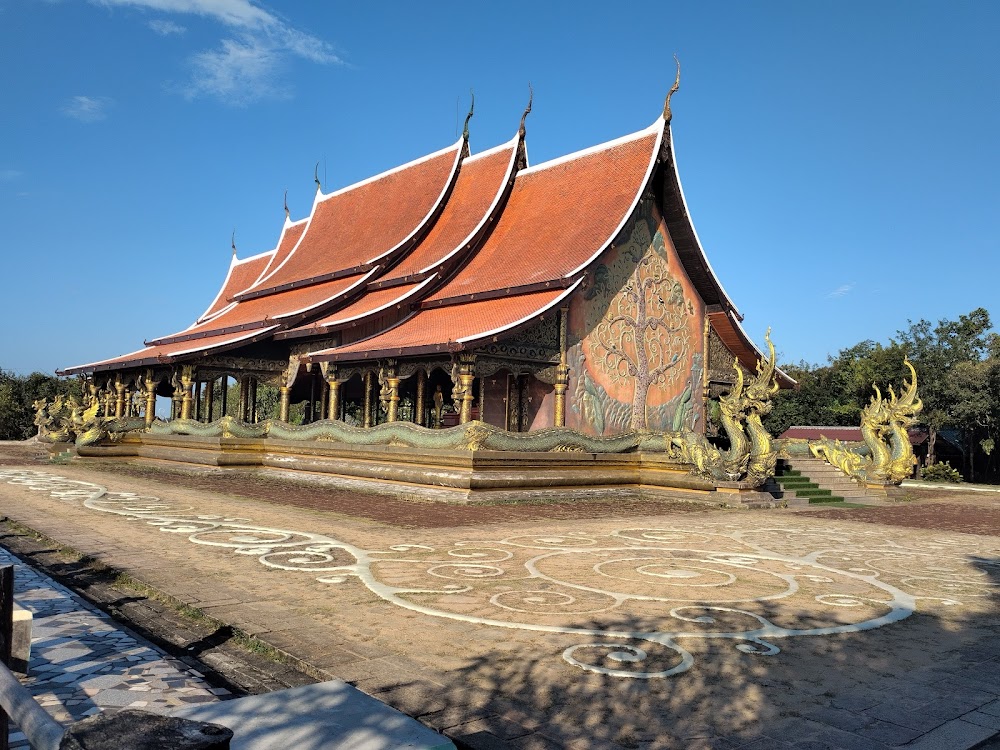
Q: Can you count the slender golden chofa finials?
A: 6